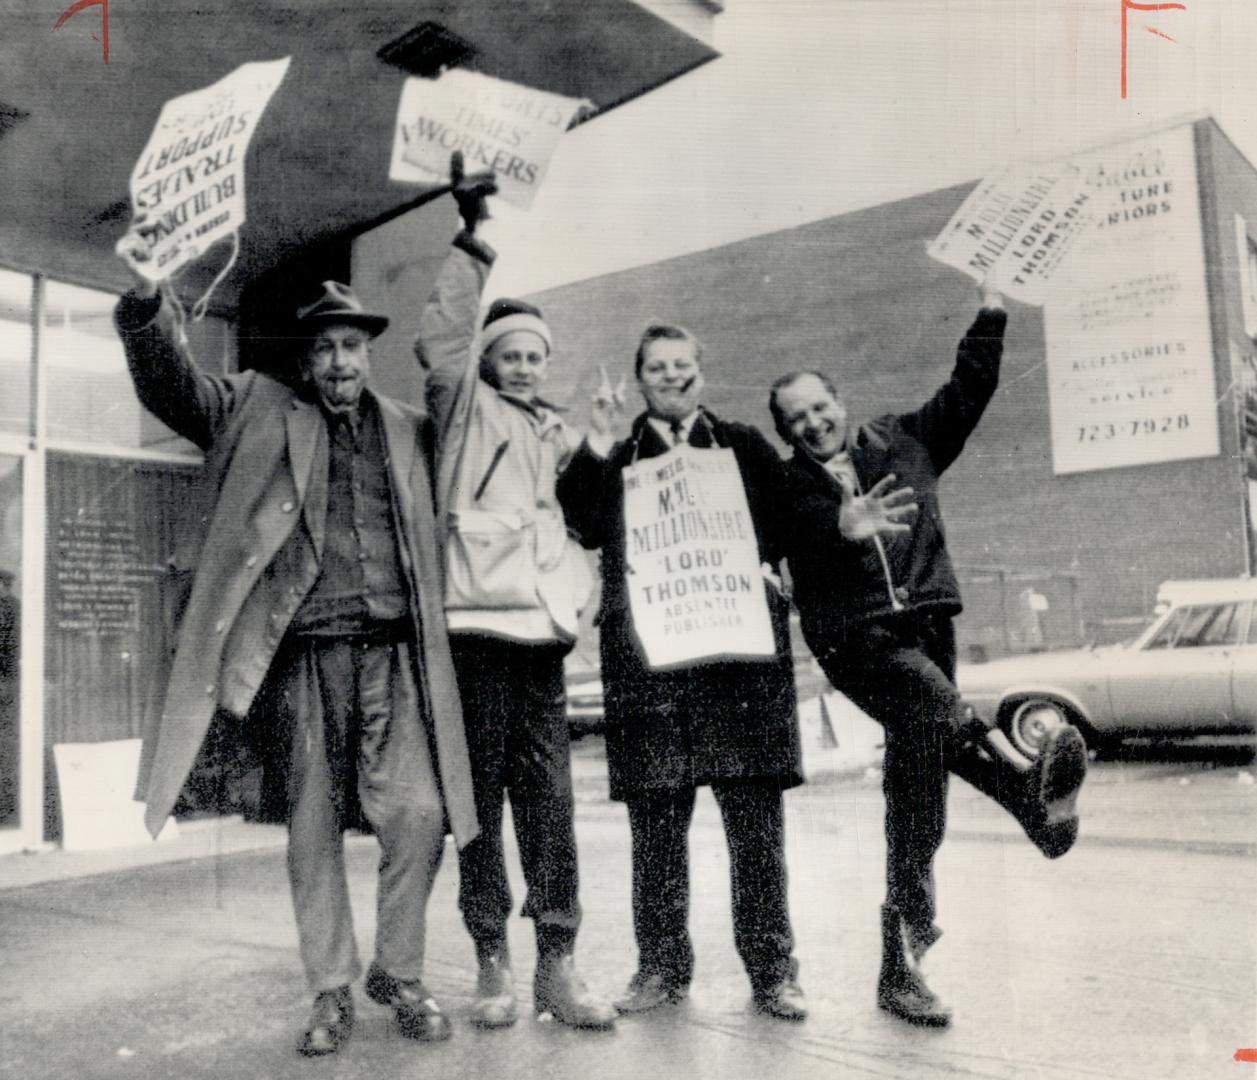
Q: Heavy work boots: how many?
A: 4